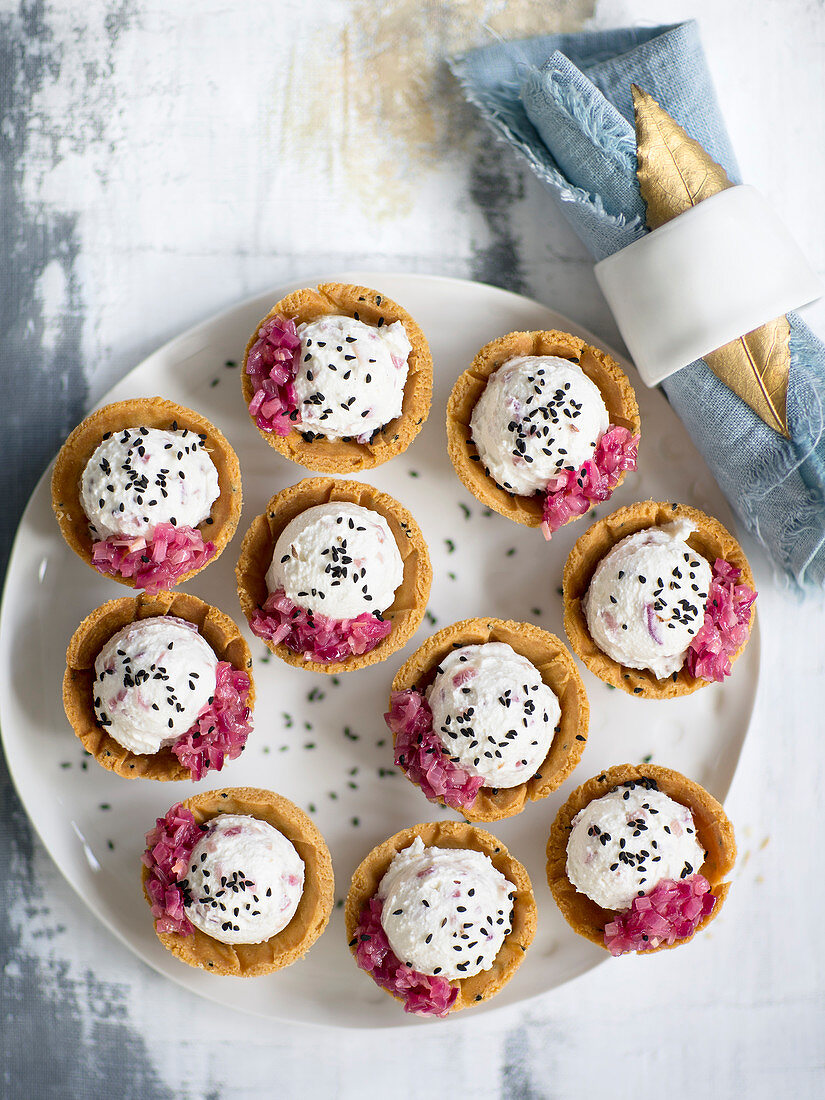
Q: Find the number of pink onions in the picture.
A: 10